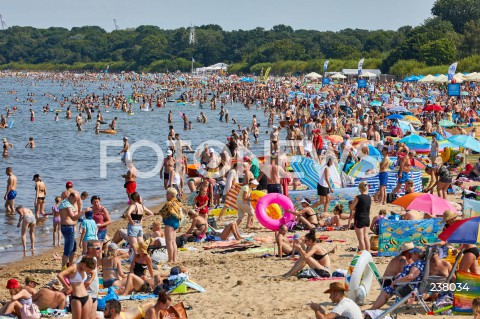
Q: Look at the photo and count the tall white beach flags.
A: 3